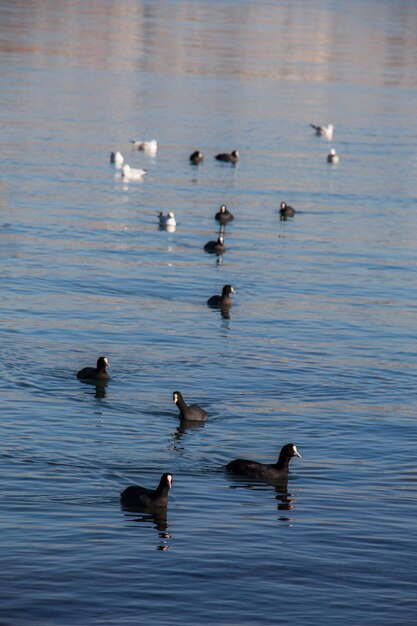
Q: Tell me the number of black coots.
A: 10